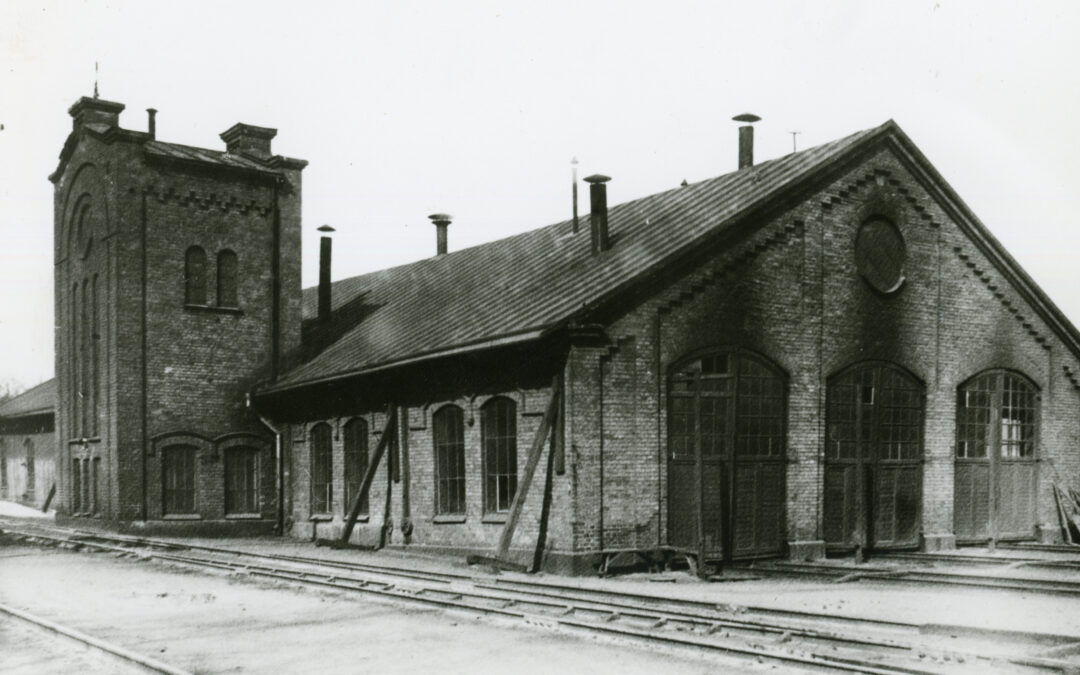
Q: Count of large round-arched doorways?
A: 3